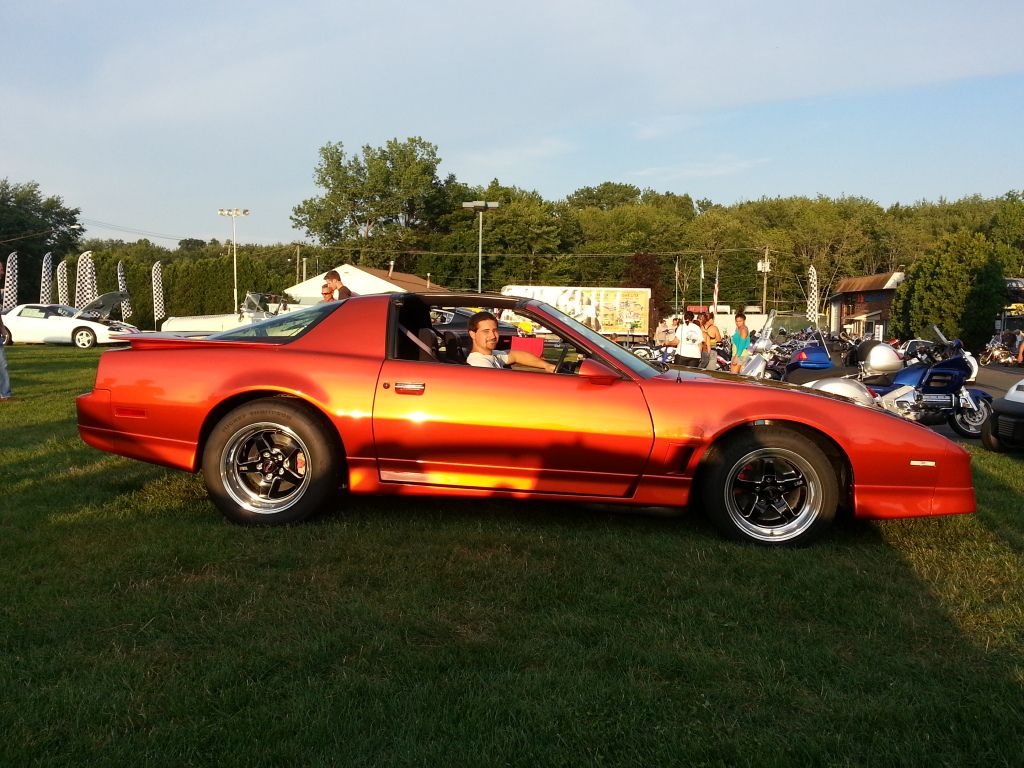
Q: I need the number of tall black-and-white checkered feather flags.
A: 7